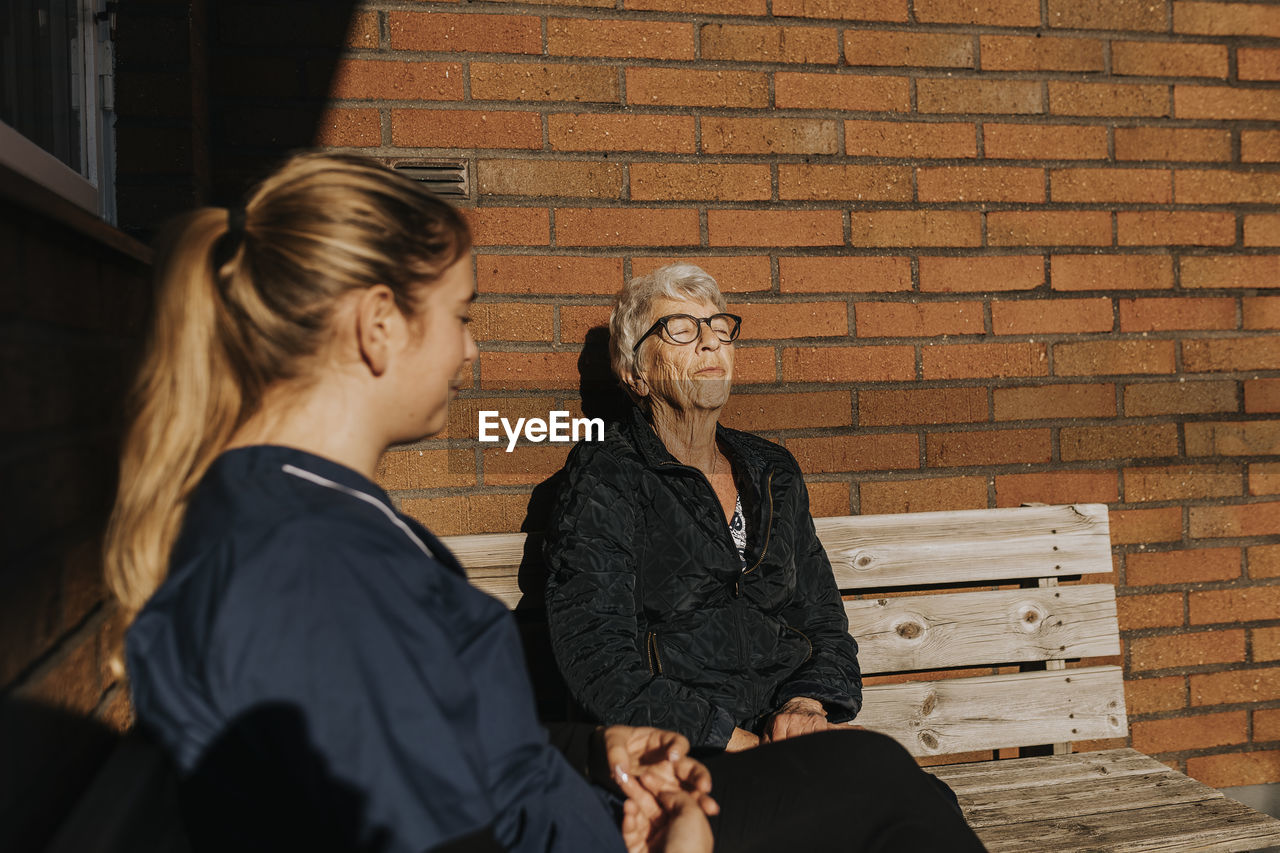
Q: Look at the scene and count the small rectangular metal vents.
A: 1